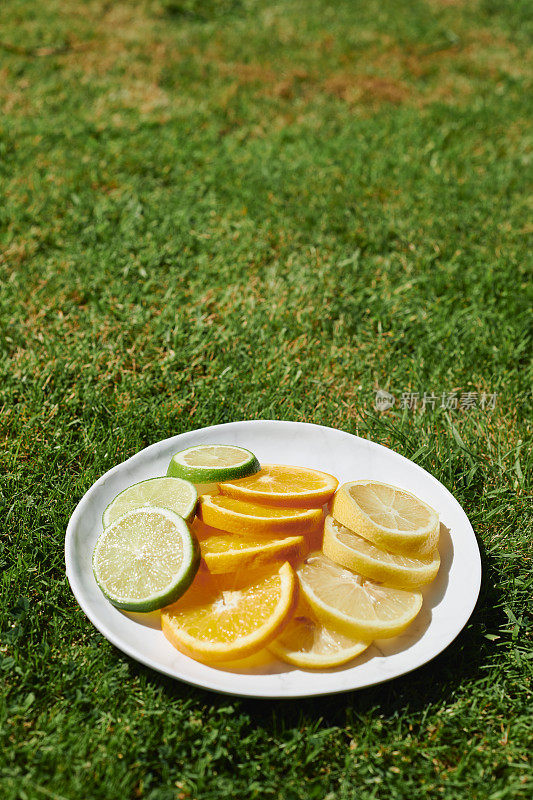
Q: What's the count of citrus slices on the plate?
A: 11